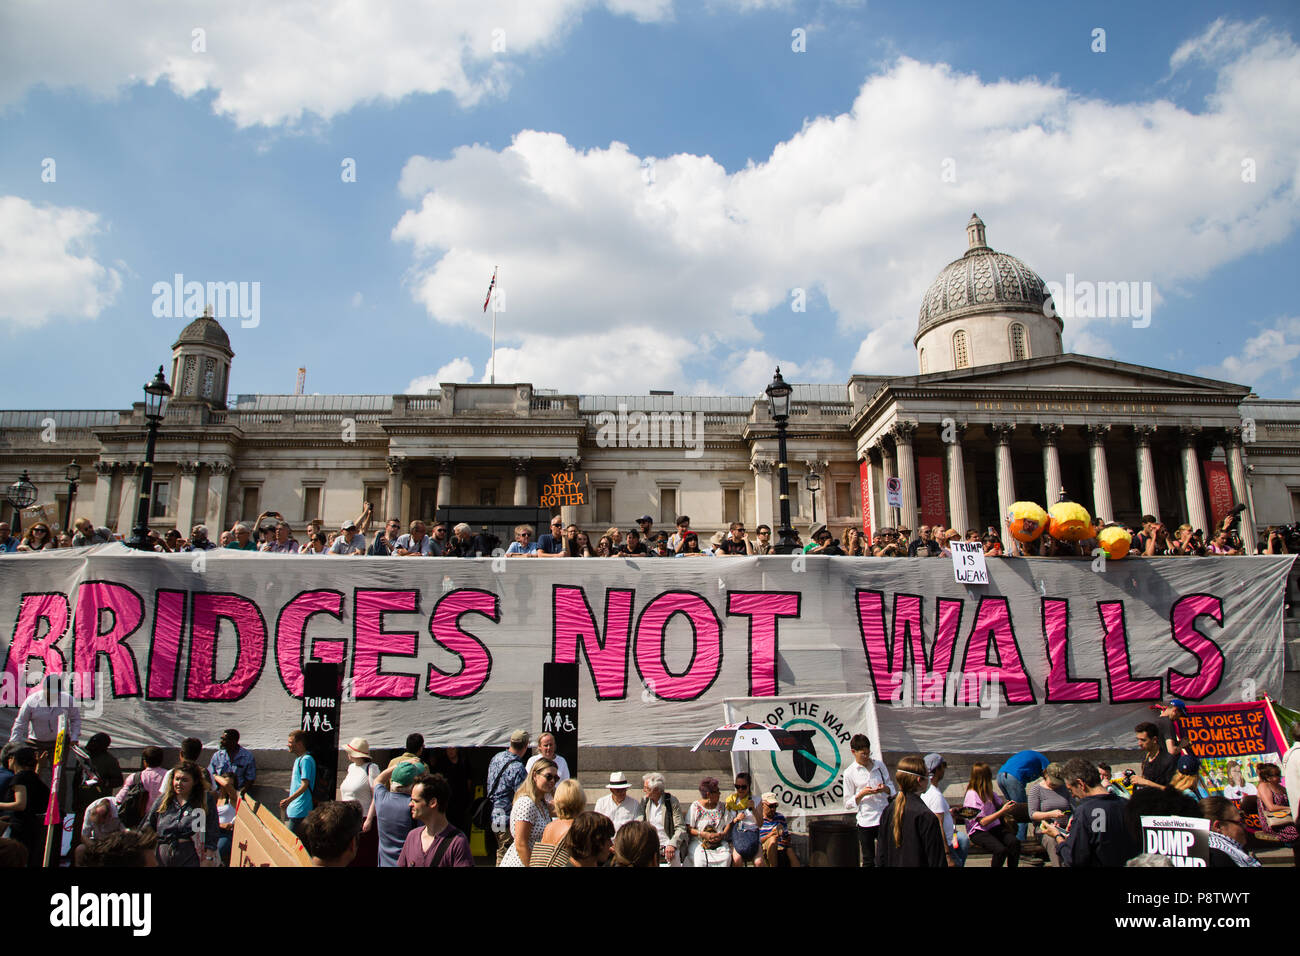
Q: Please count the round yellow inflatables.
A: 3